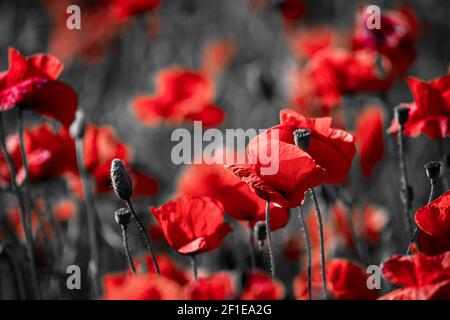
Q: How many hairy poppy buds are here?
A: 1